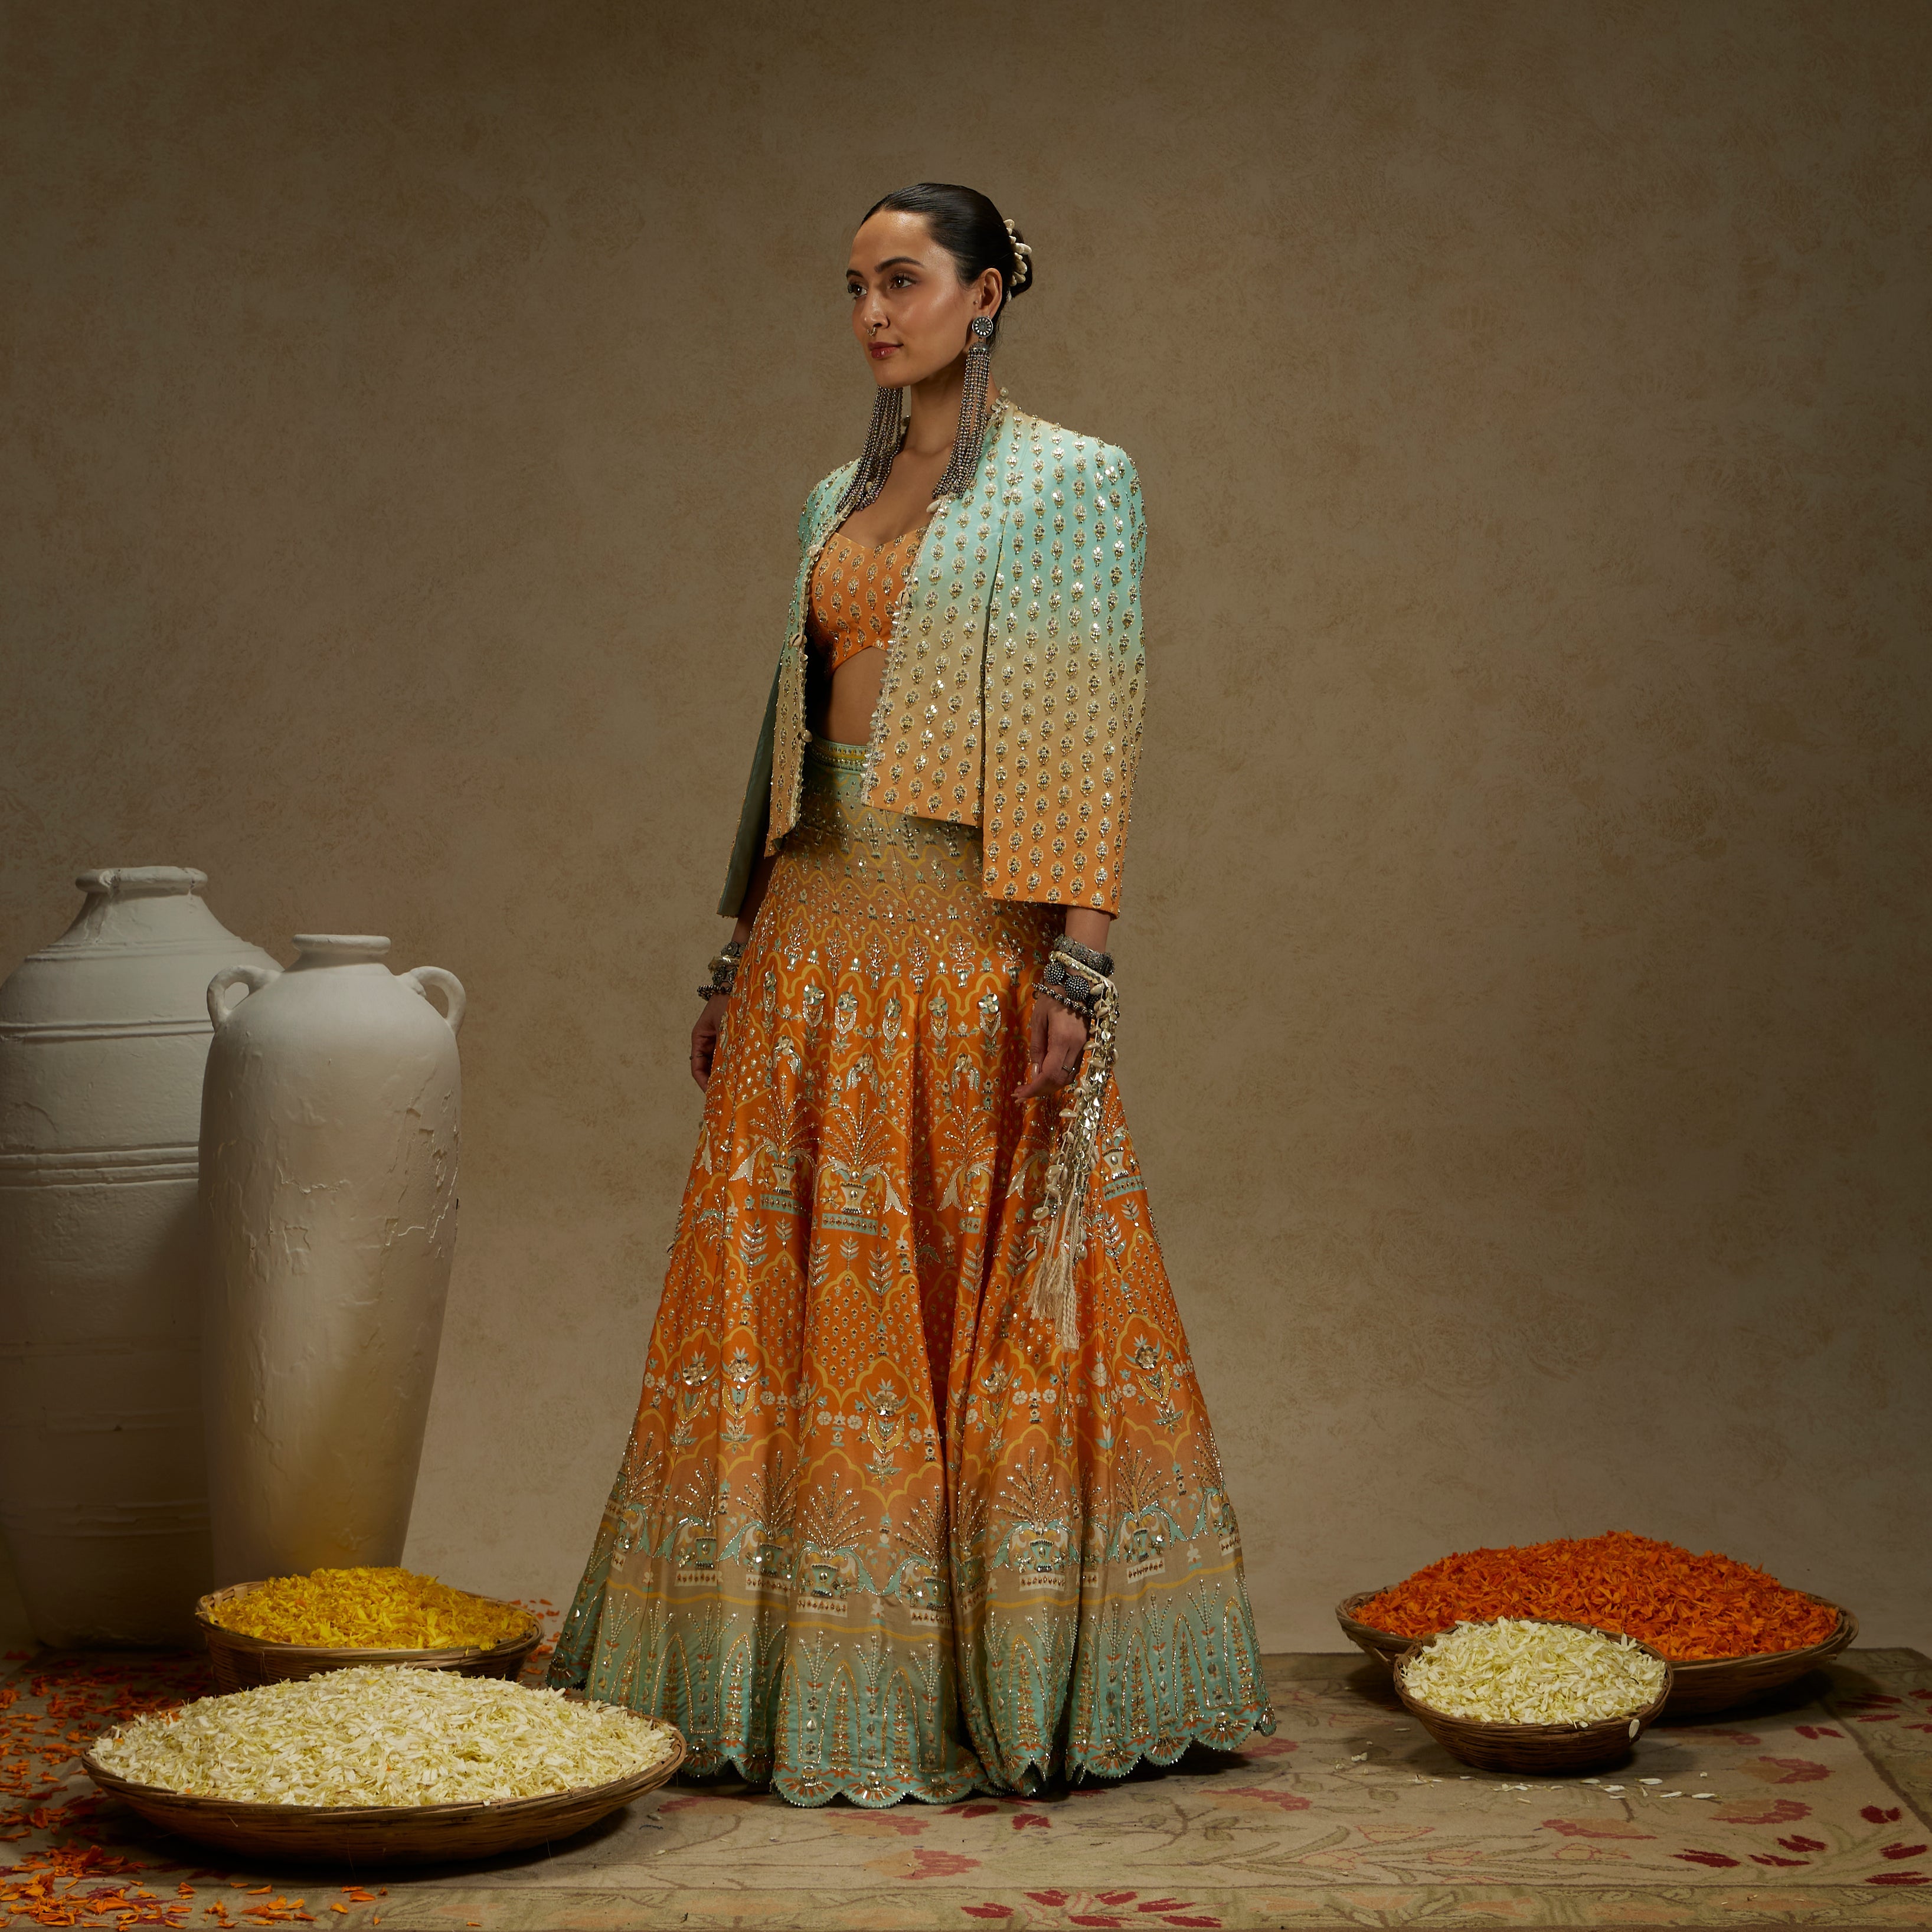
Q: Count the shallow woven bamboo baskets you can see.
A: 4